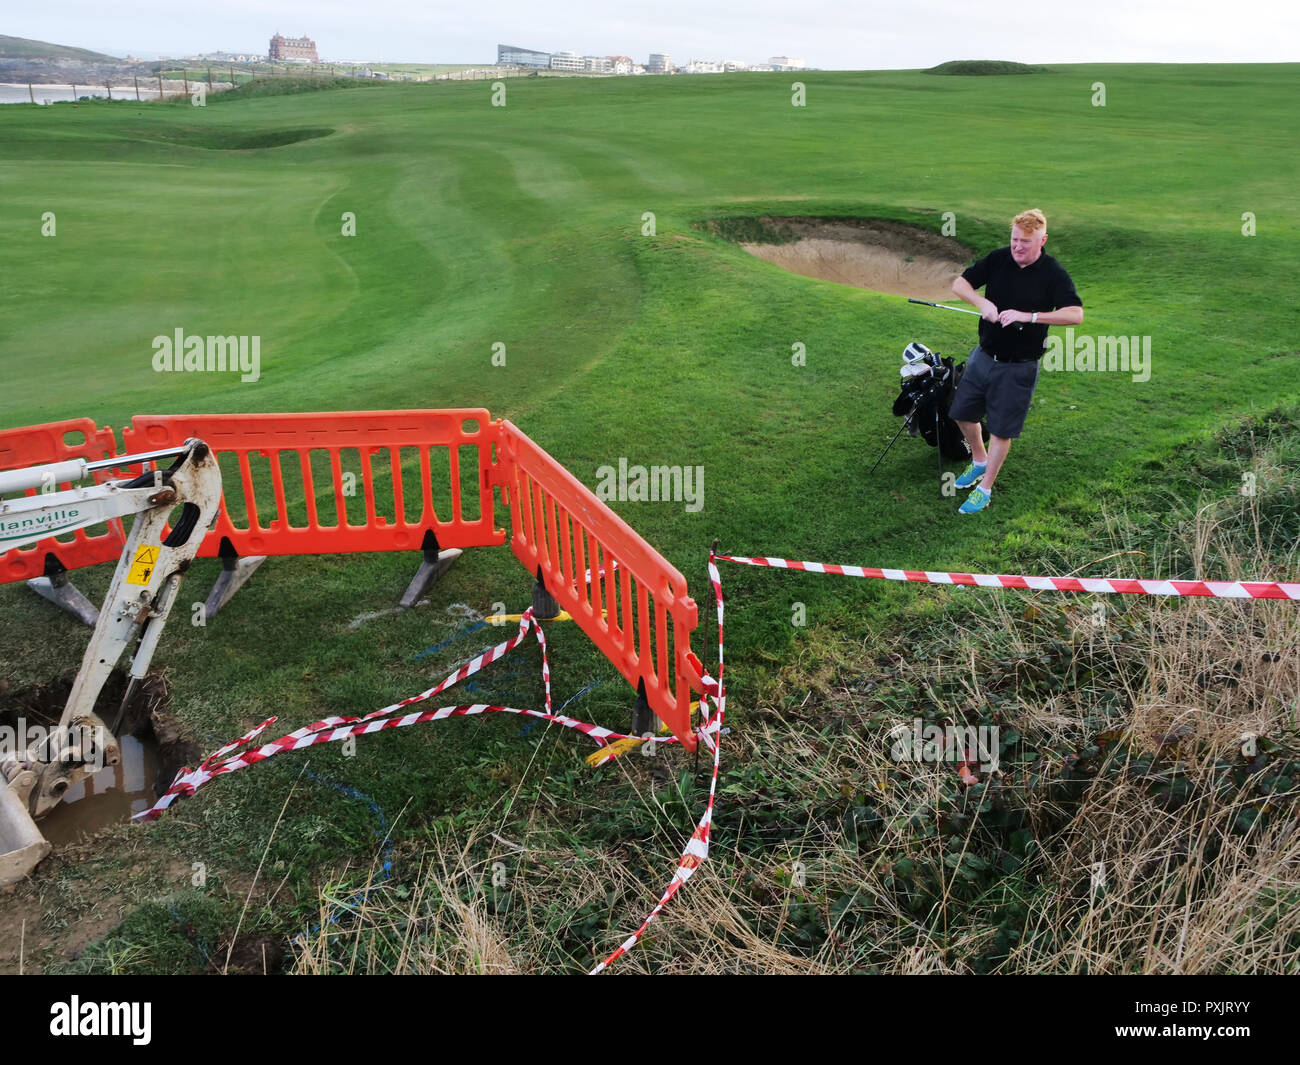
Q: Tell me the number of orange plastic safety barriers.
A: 3